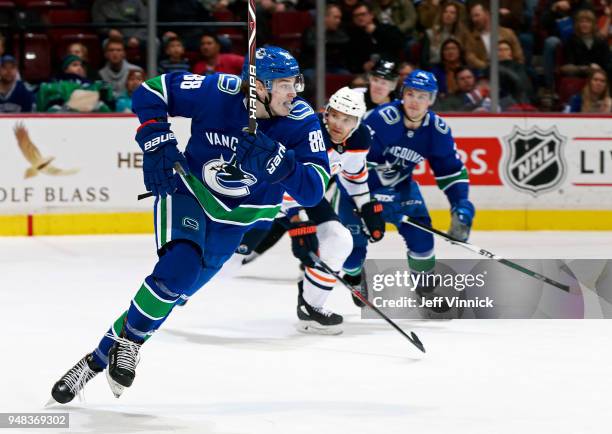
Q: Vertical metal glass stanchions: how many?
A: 3